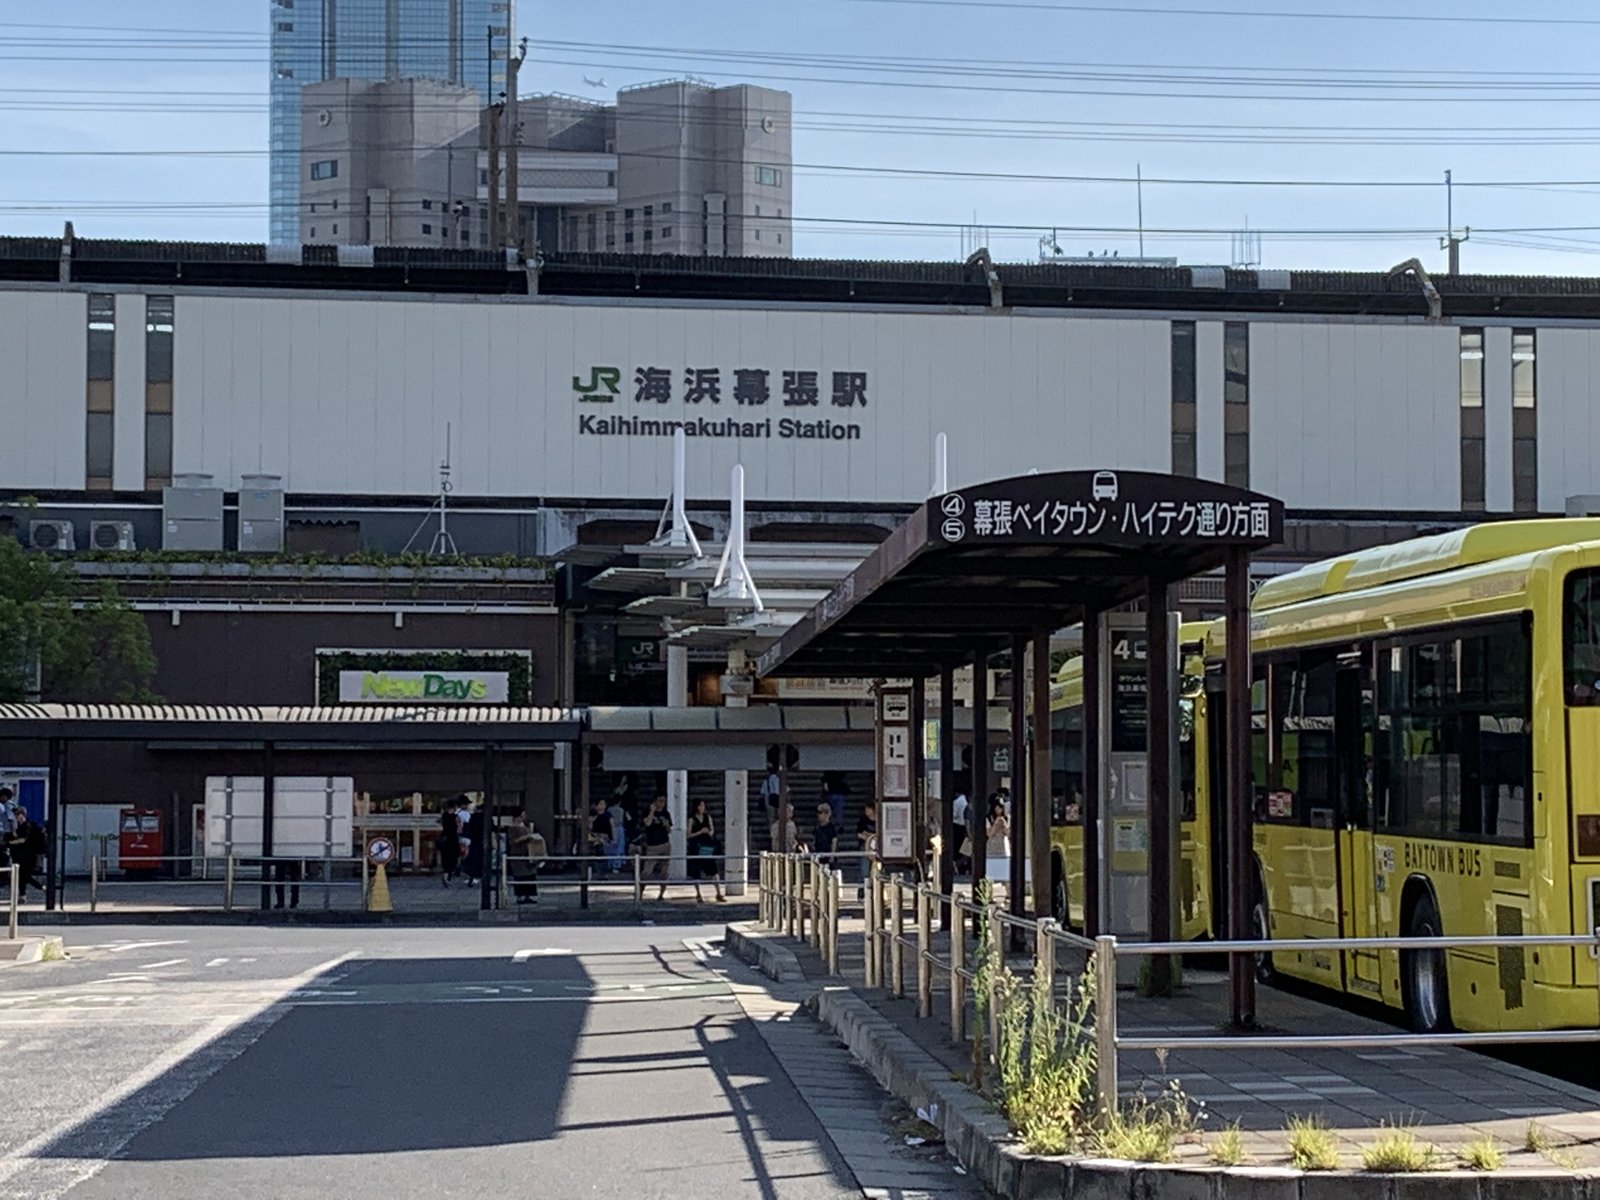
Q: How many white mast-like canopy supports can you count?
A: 3